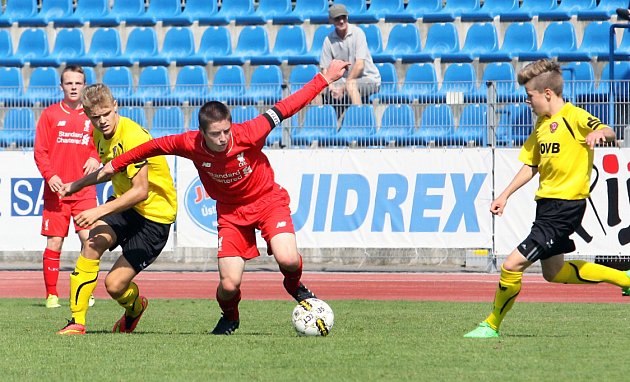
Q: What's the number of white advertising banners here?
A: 3